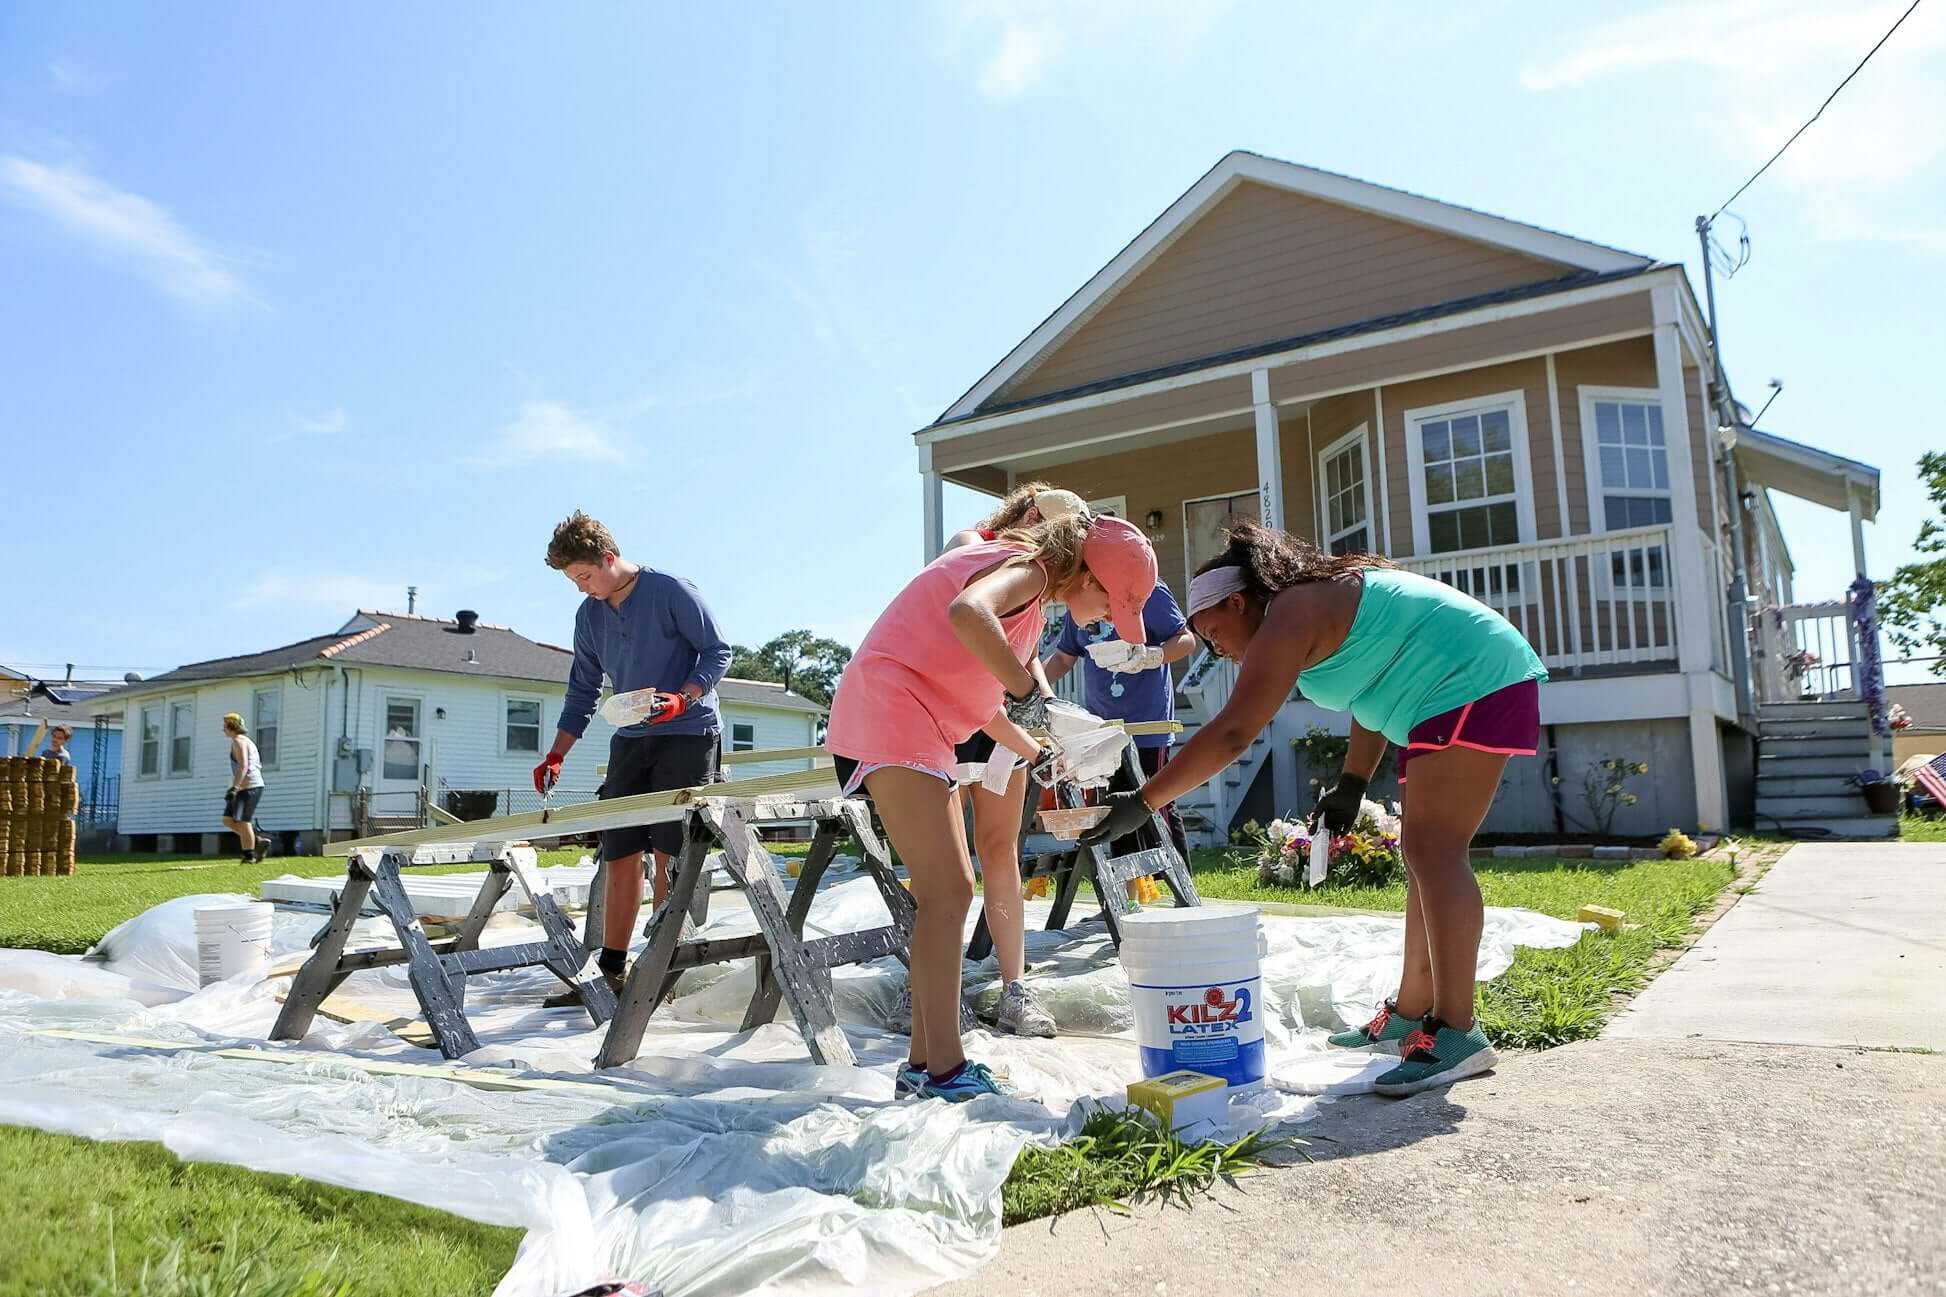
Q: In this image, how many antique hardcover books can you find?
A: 0